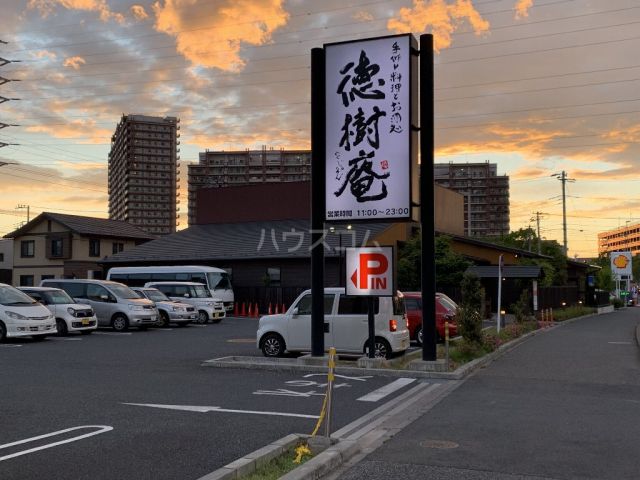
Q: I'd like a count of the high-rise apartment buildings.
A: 3